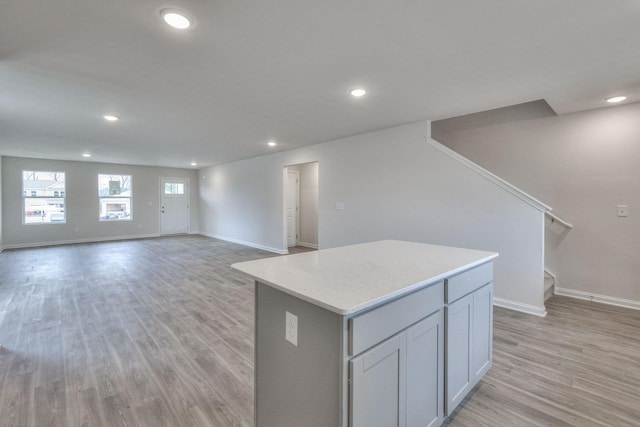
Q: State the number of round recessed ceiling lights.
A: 7